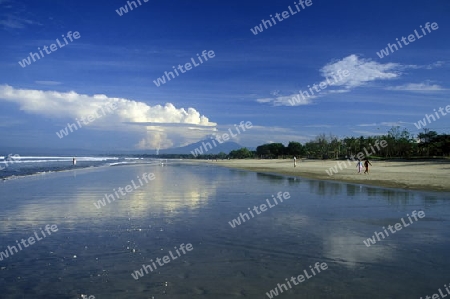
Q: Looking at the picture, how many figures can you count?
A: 4